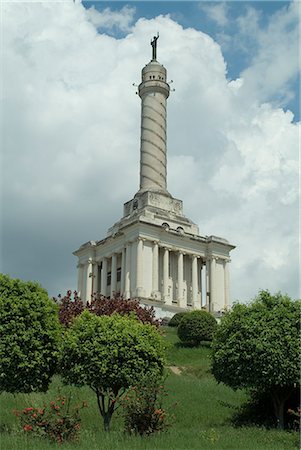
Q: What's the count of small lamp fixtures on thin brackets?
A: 4